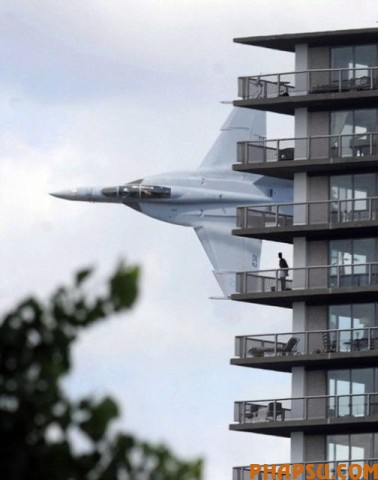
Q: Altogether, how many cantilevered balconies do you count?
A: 7